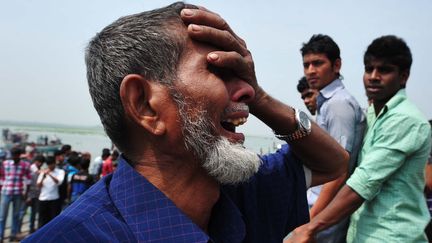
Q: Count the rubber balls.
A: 0